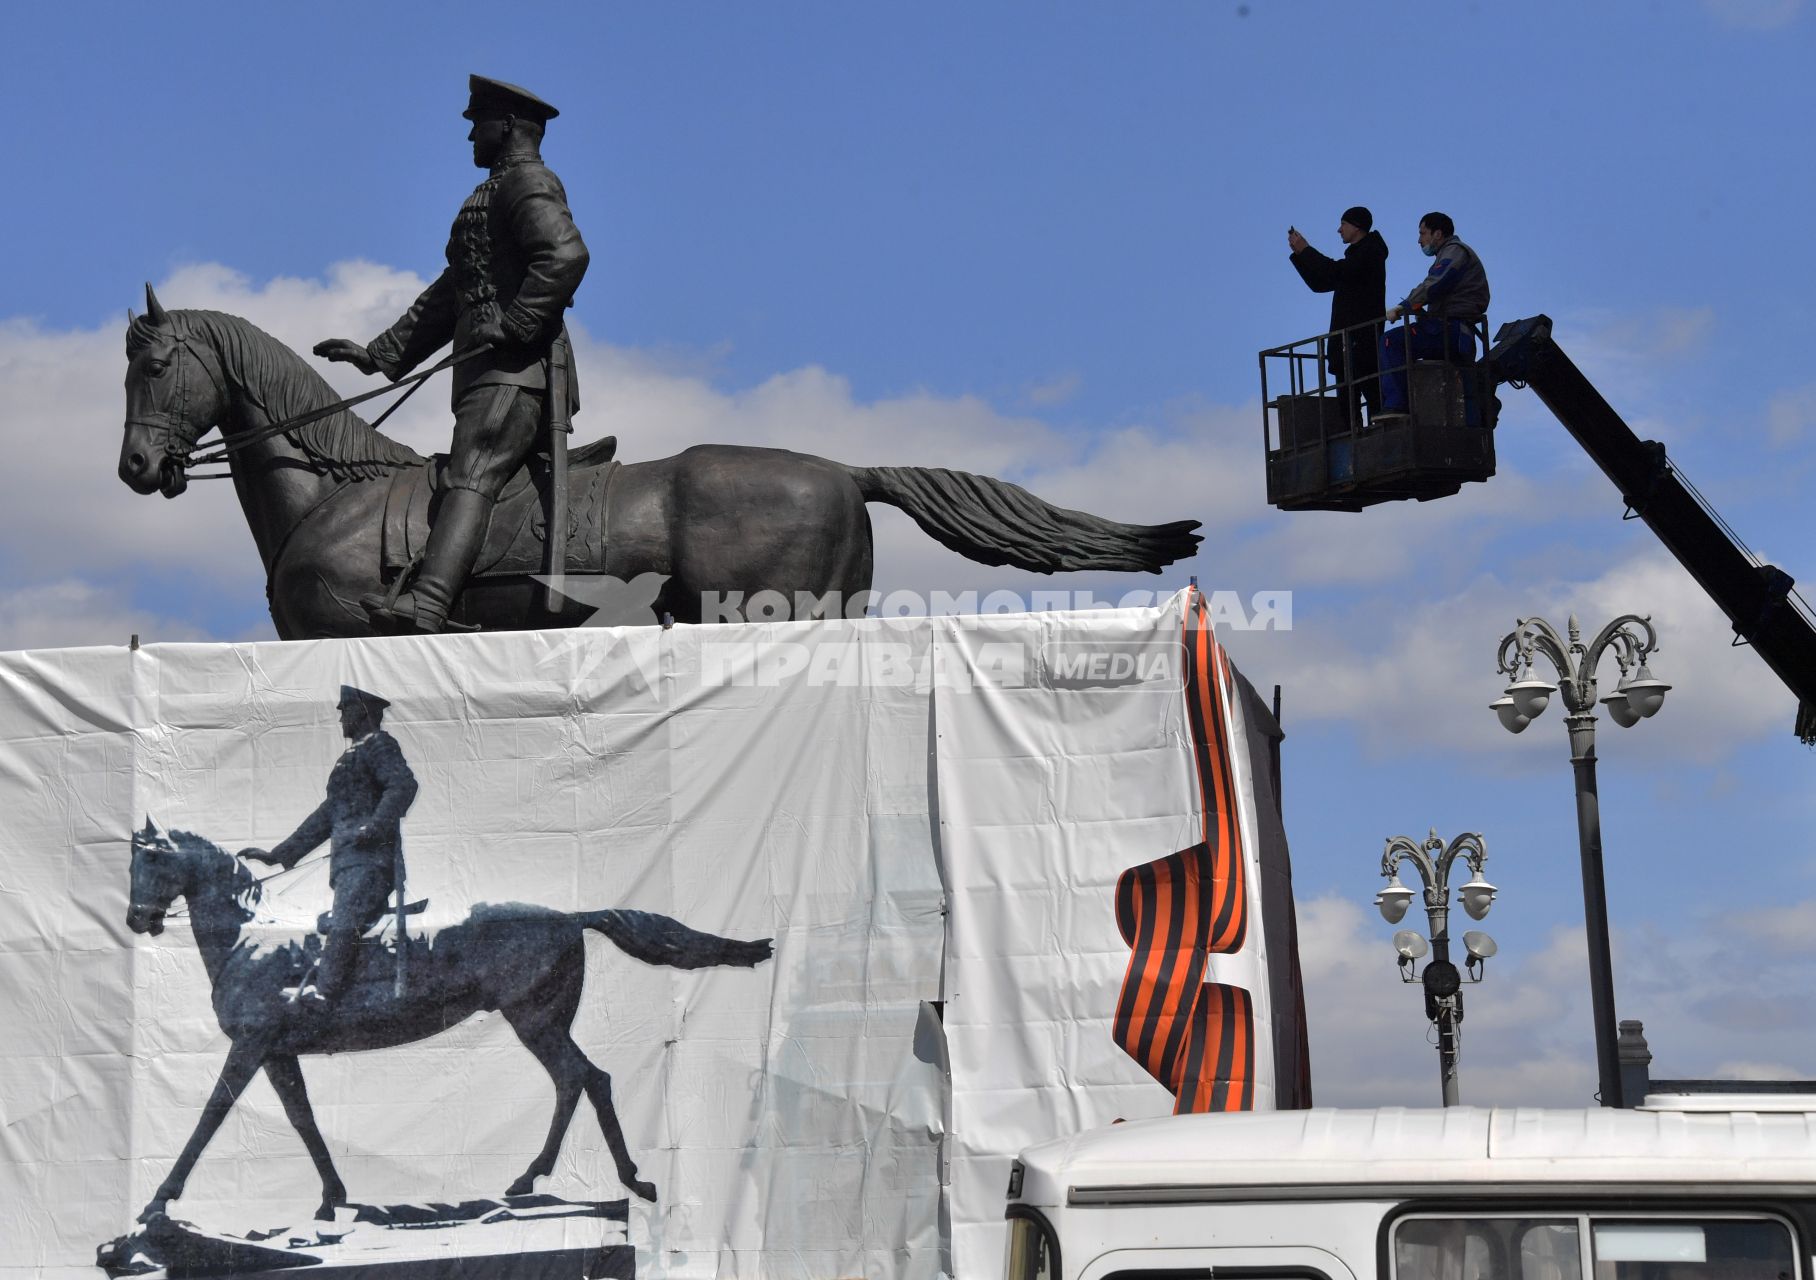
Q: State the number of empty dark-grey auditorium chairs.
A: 0